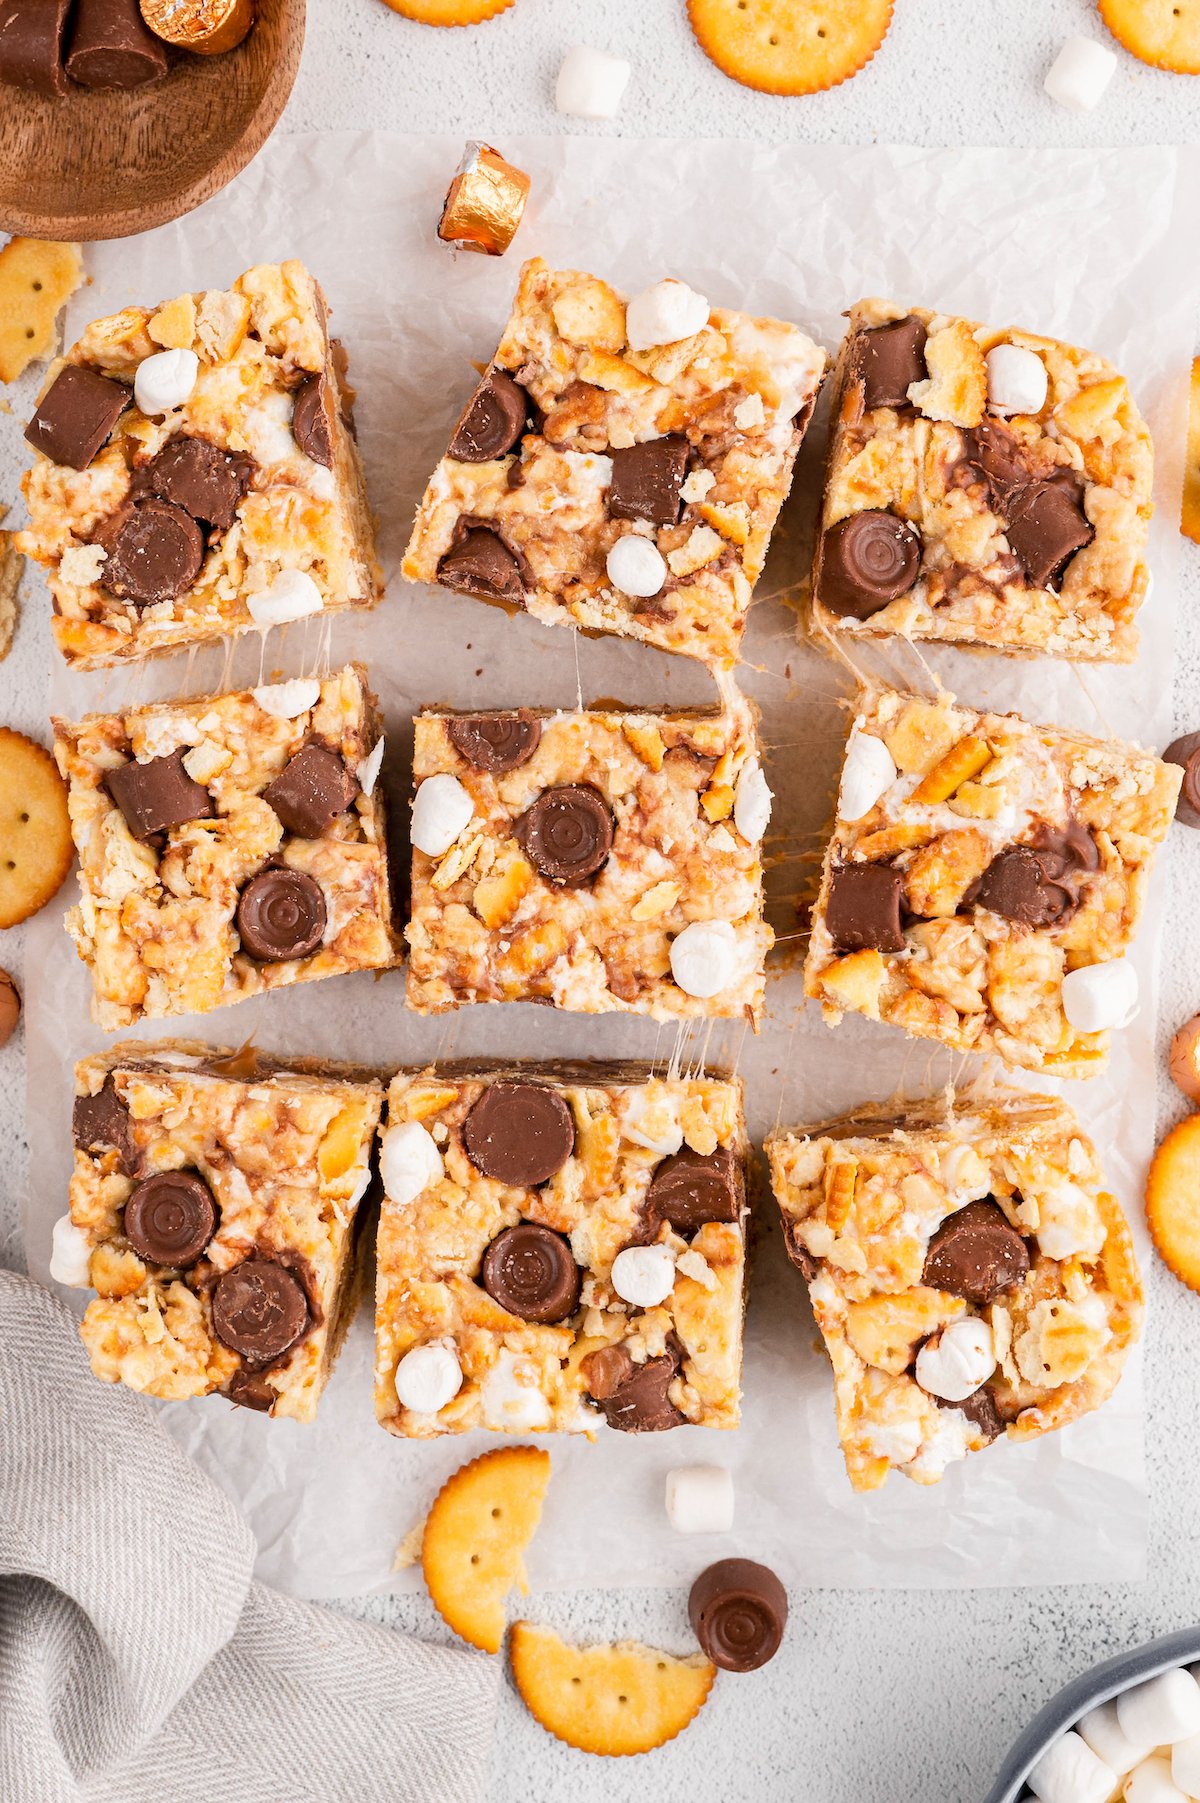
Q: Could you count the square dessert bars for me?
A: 9